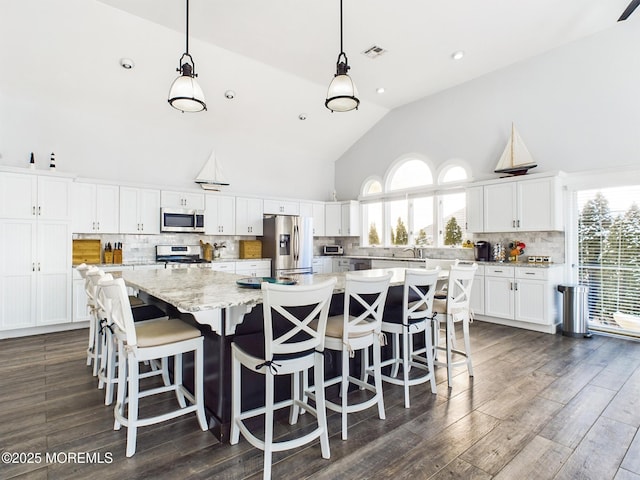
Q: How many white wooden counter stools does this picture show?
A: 8